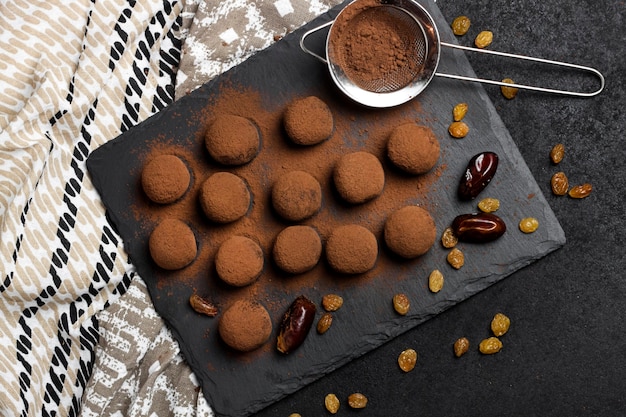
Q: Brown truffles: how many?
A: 13